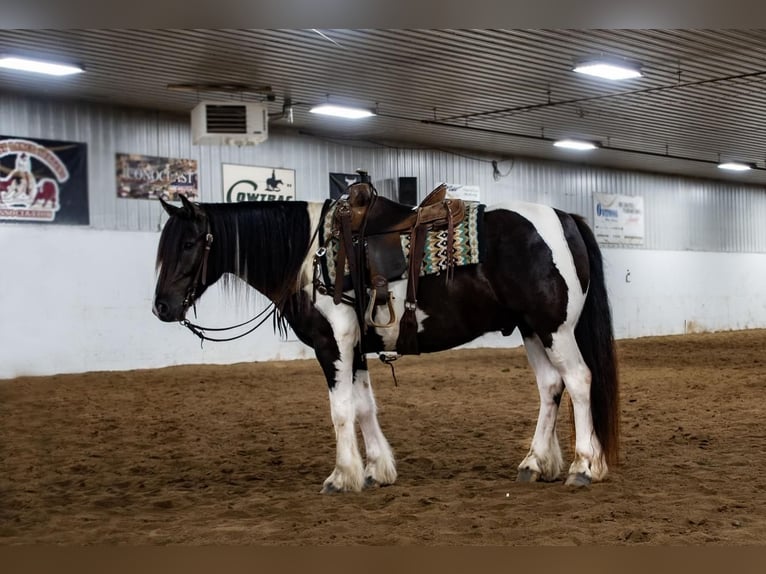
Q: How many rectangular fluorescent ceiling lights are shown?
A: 5